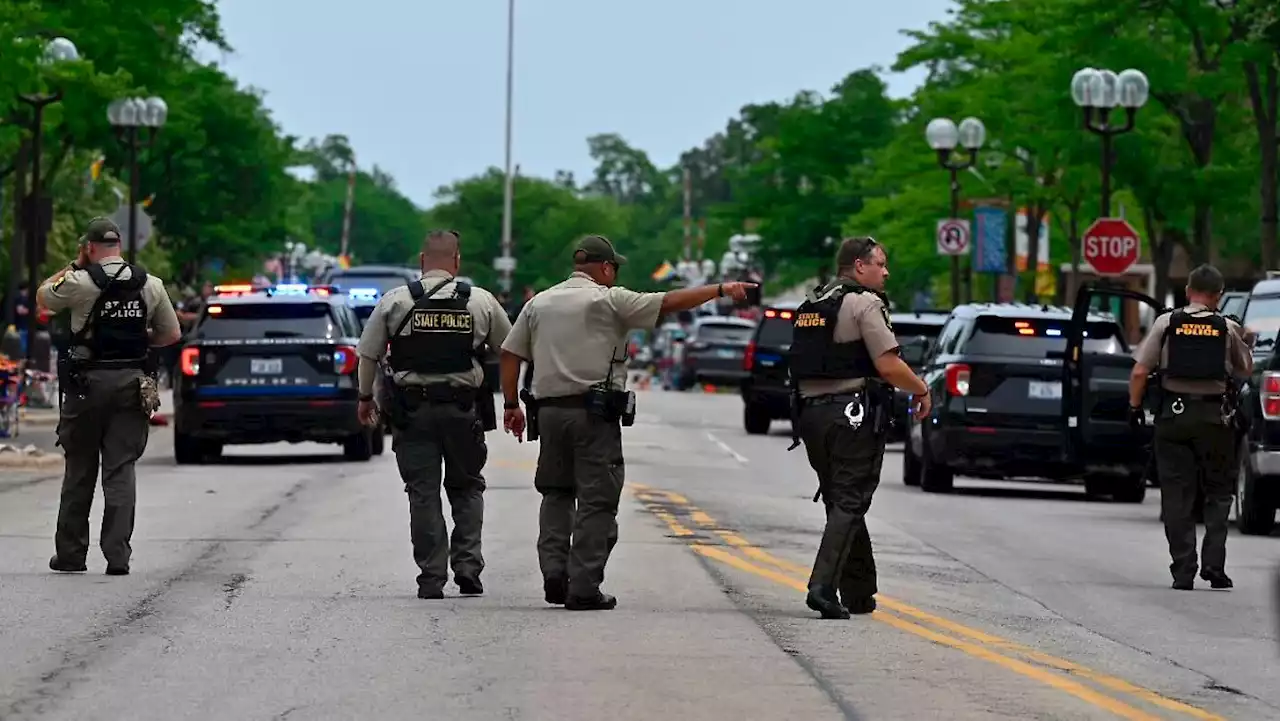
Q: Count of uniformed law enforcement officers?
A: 5